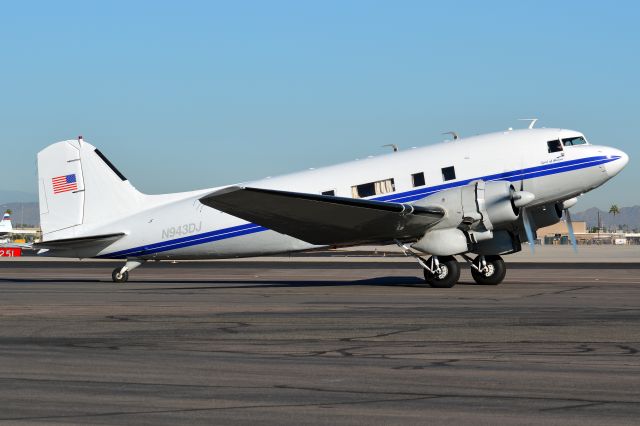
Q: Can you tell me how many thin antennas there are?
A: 3